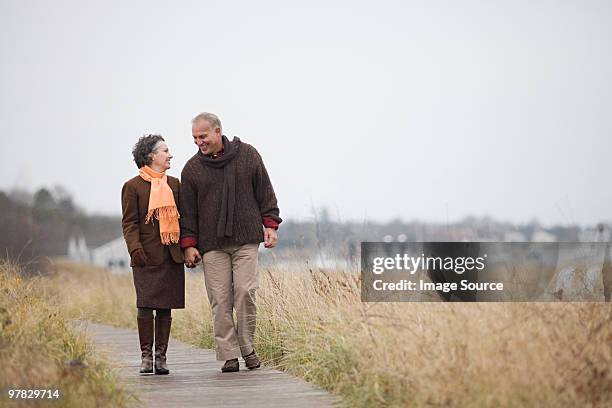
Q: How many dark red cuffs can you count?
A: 2